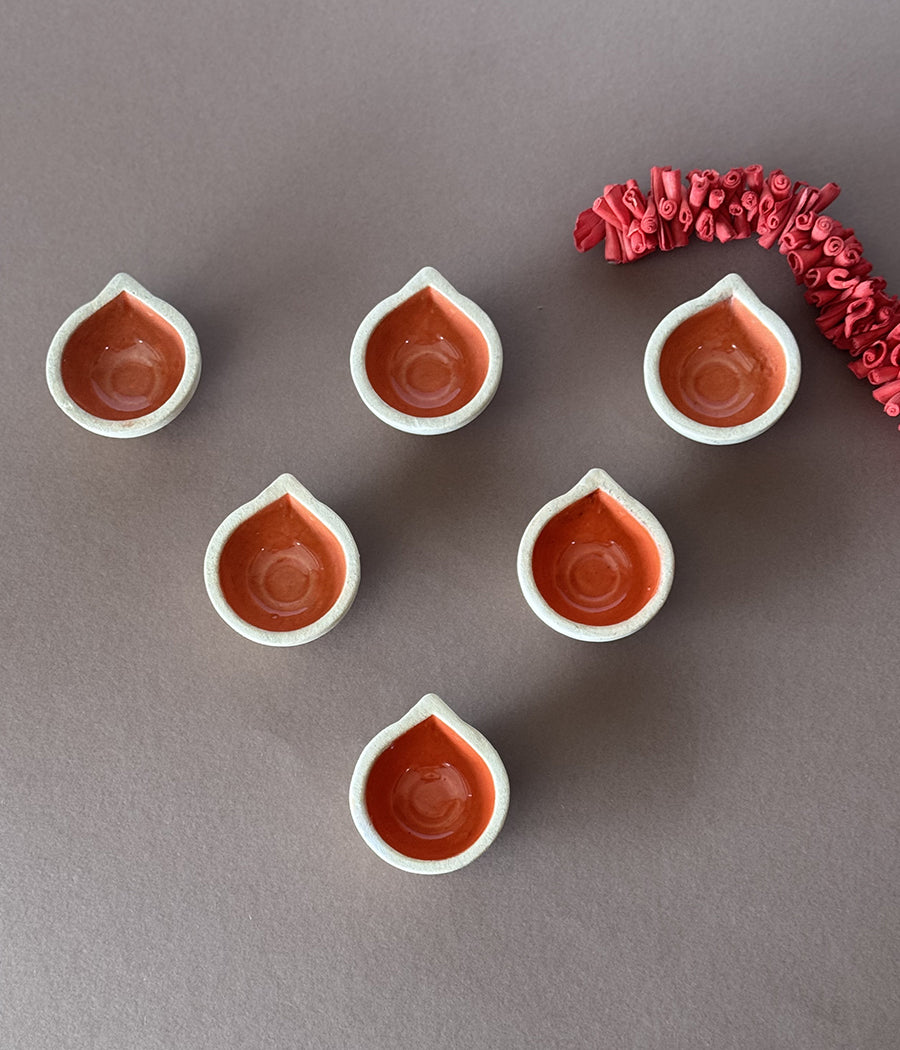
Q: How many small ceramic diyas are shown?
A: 6